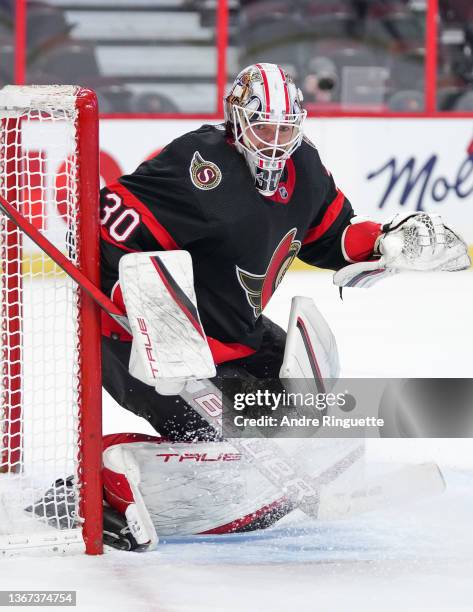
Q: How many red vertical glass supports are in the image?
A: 3